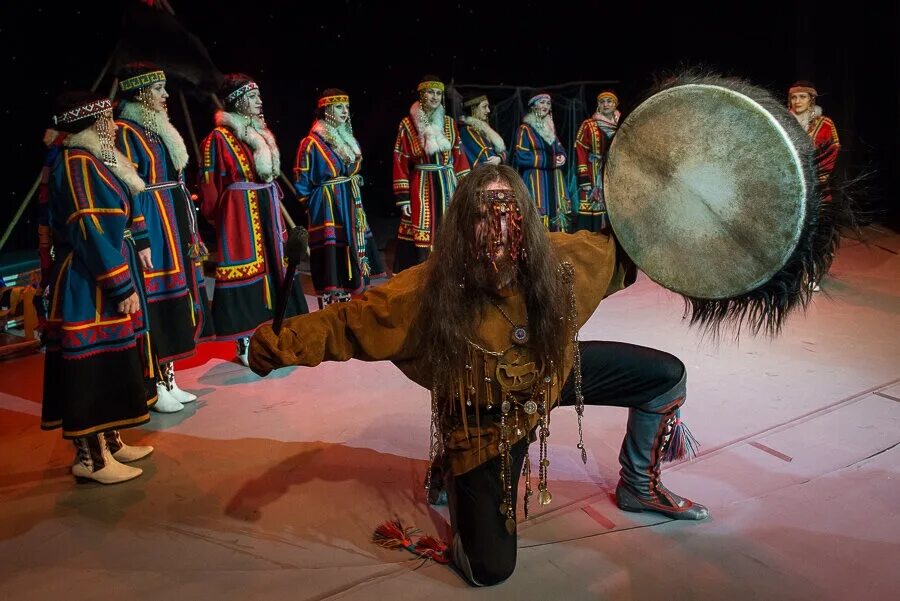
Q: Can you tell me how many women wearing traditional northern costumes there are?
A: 9